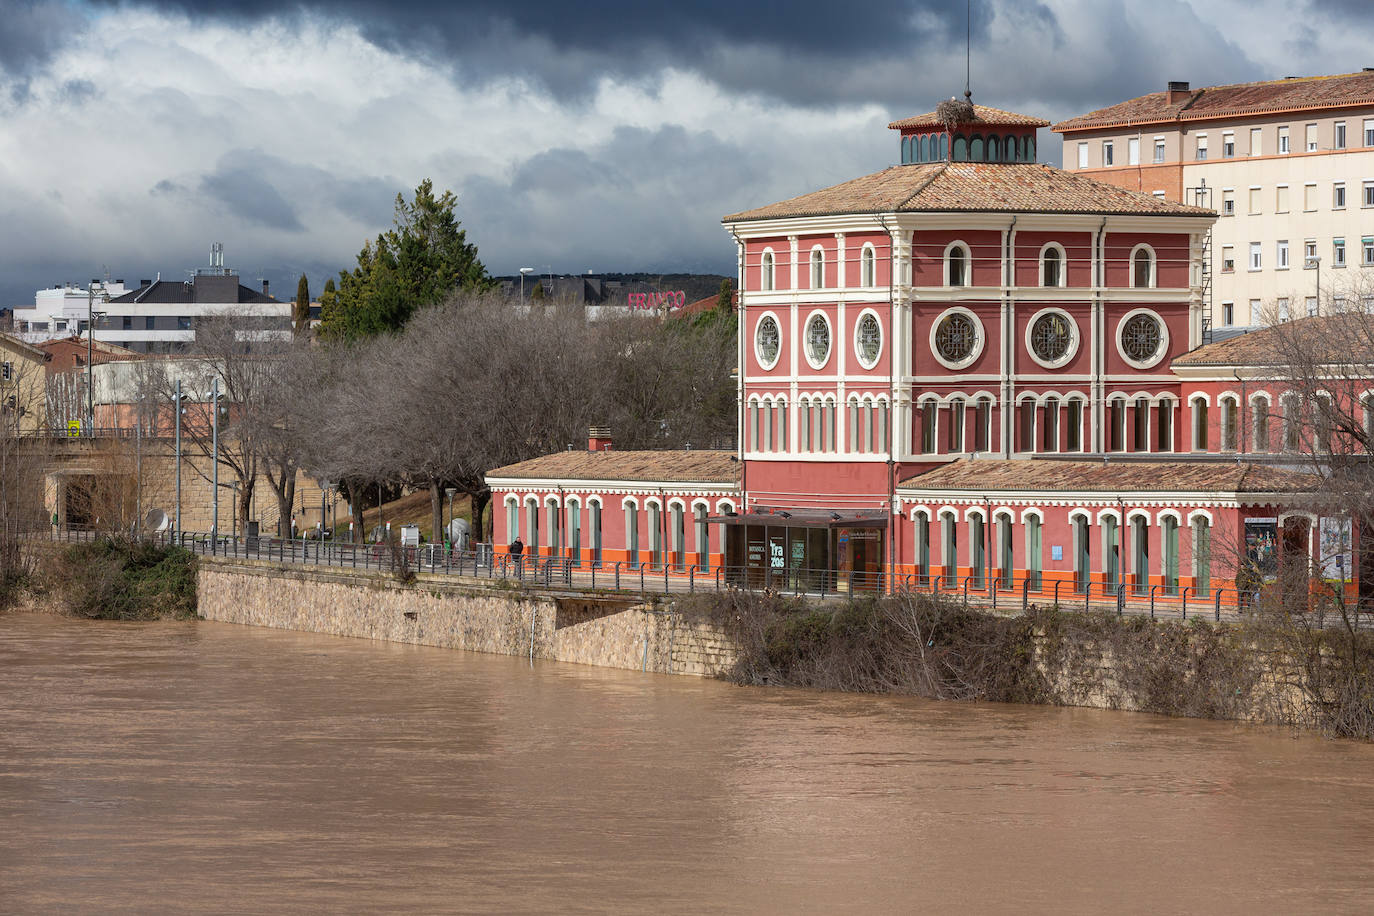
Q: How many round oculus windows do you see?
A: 6